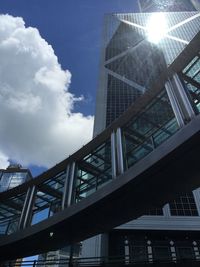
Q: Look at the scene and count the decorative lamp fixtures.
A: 4